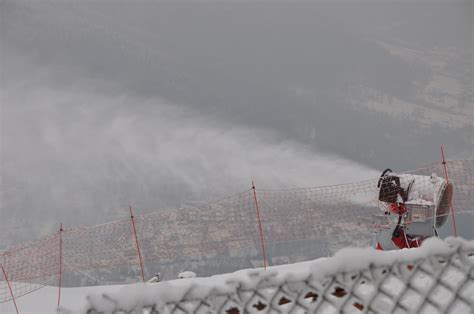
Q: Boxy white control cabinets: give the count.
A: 1